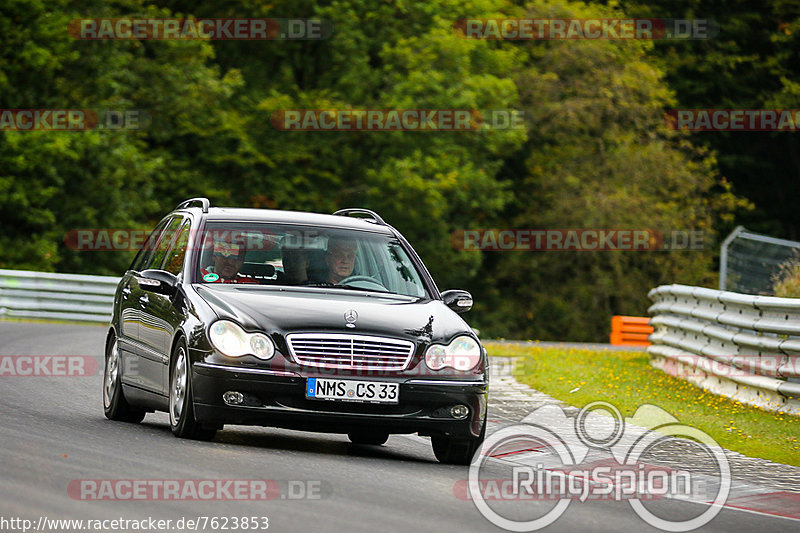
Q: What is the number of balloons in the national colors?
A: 0